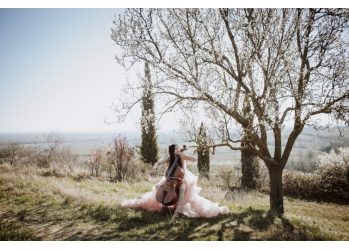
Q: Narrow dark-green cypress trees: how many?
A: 3